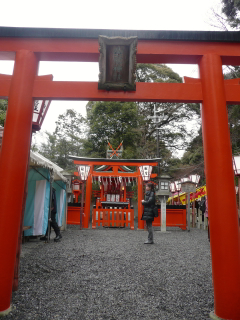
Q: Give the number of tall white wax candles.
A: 0